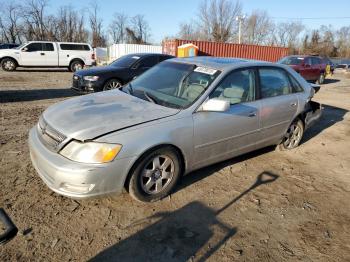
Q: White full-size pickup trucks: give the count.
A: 1